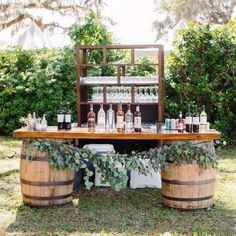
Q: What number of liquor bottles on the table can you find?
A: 12